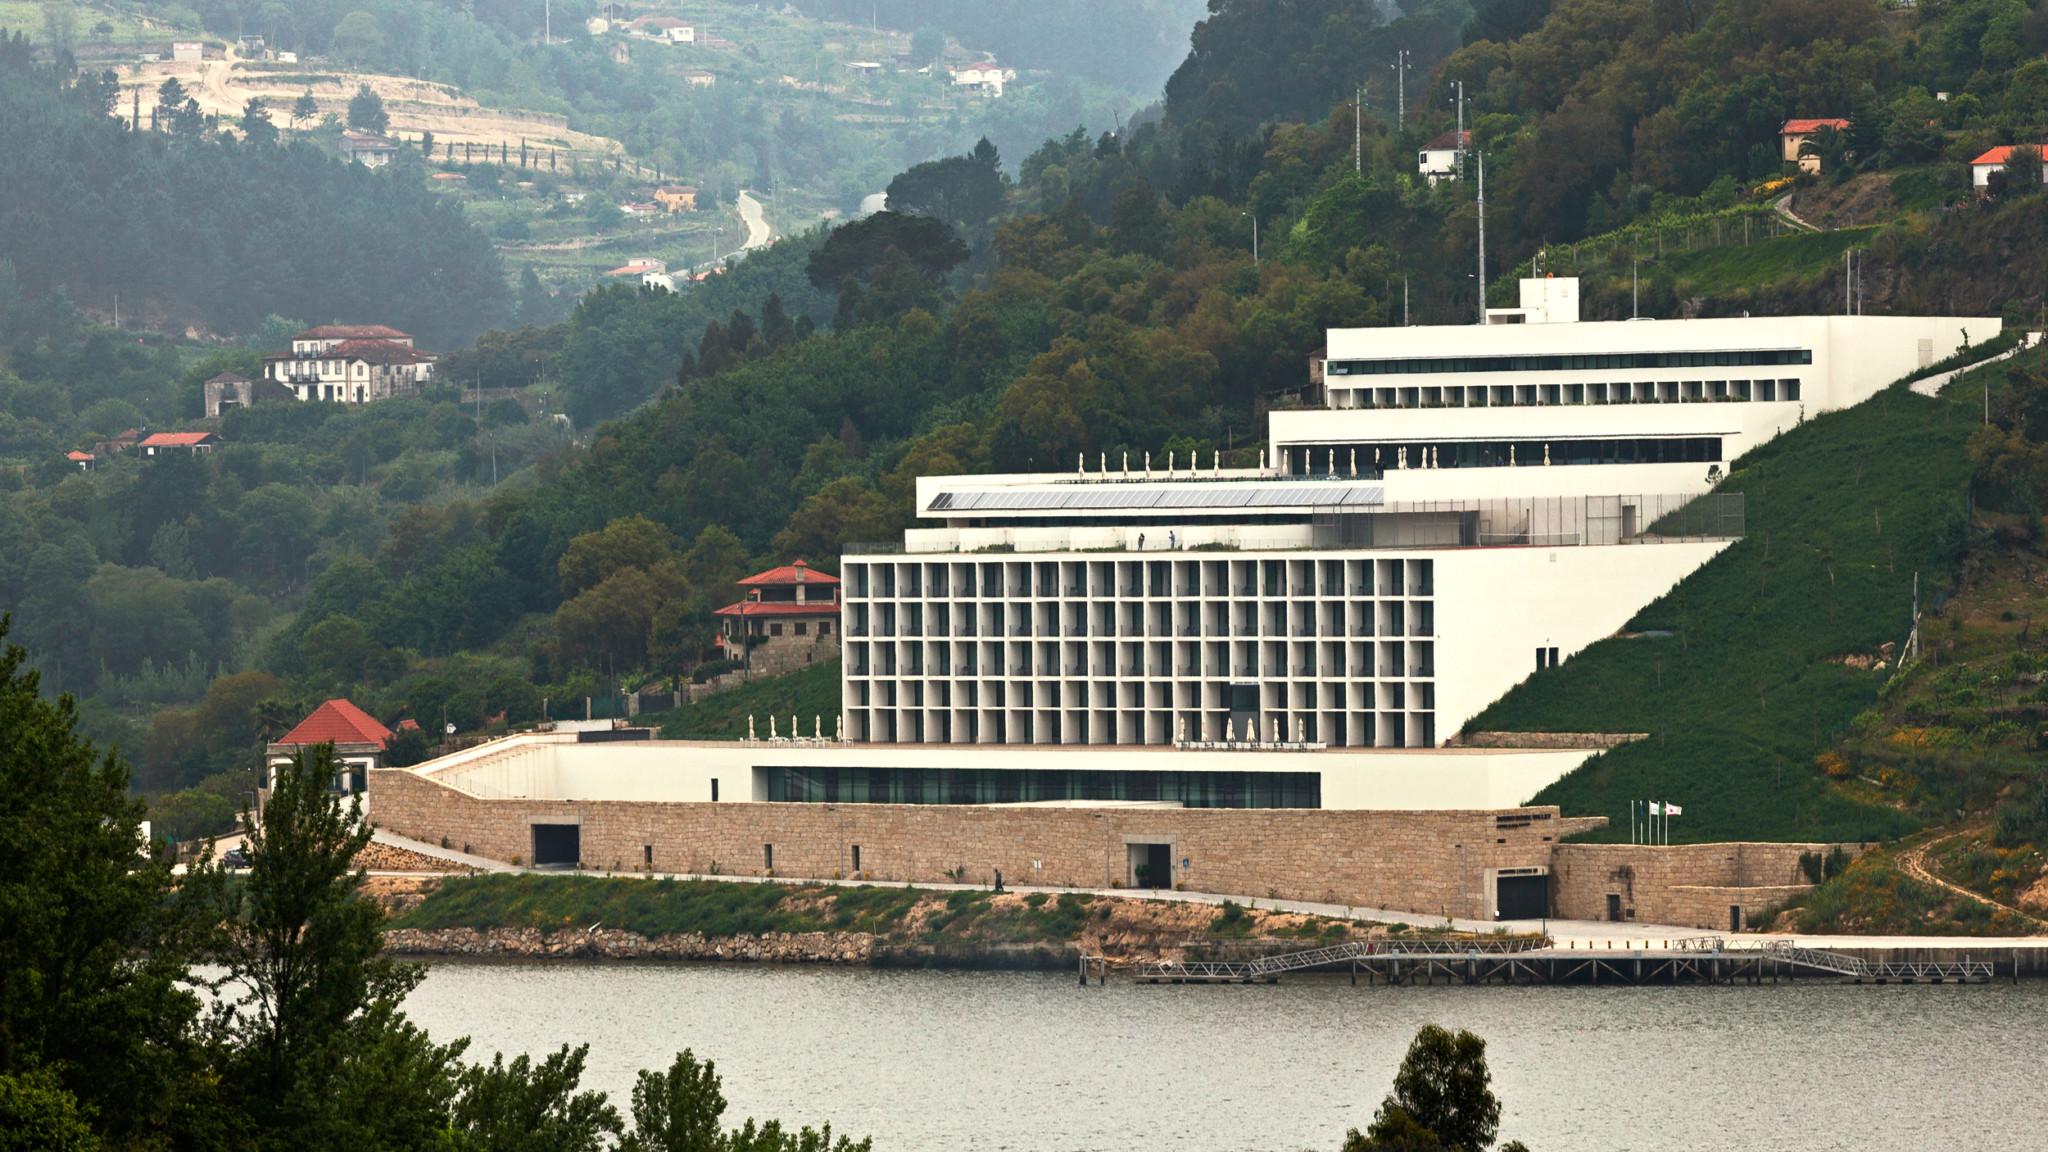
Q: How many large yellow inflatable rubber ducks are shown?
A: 0